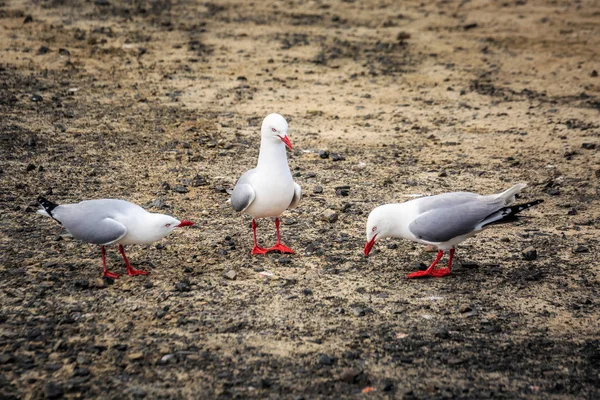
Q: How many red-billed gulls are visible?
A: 3